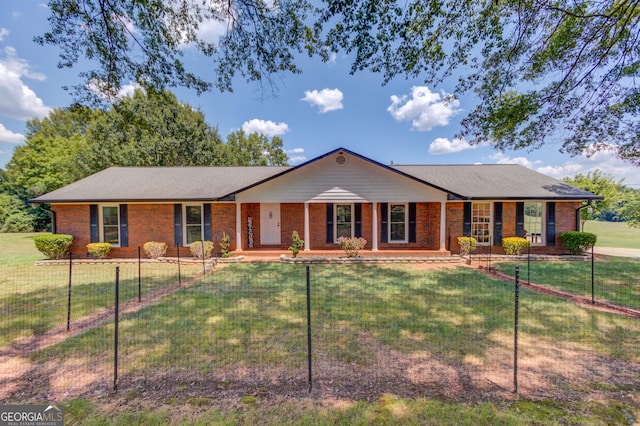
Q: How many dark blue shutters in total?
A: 12